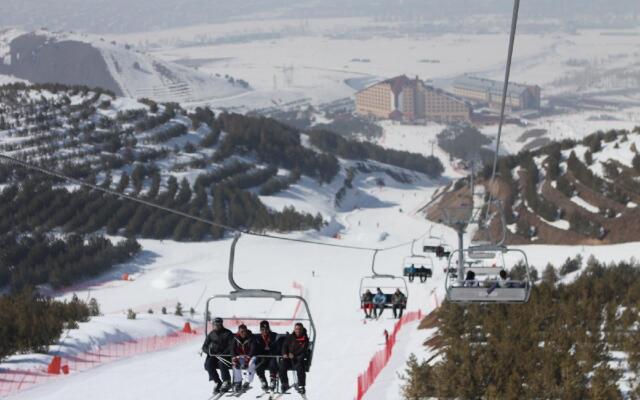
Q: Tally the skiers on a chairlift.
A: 11